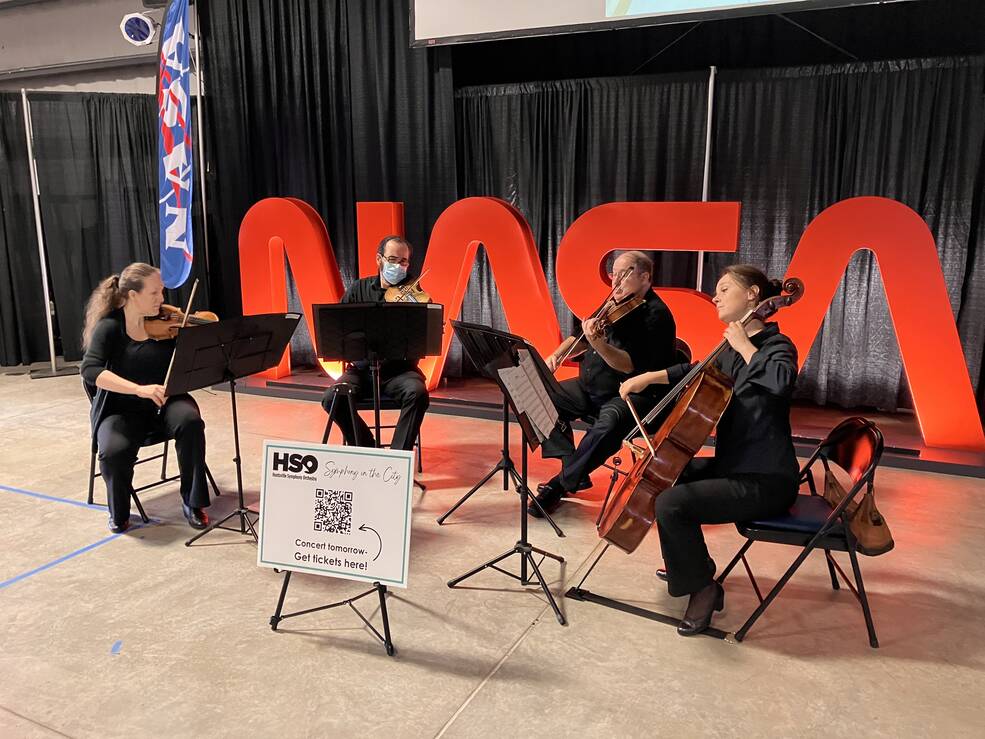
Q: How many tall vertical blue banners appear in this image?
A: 1